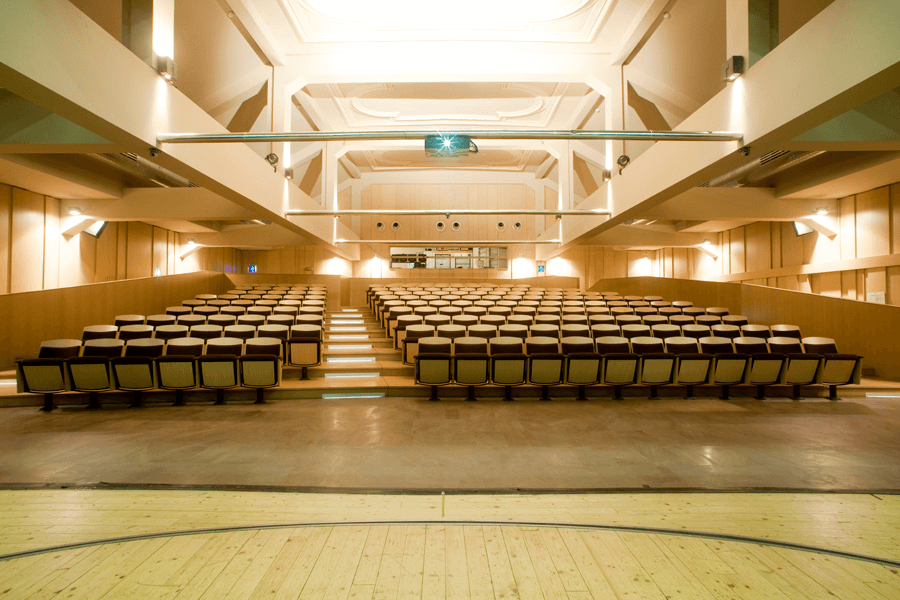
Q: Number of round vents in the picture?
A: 6